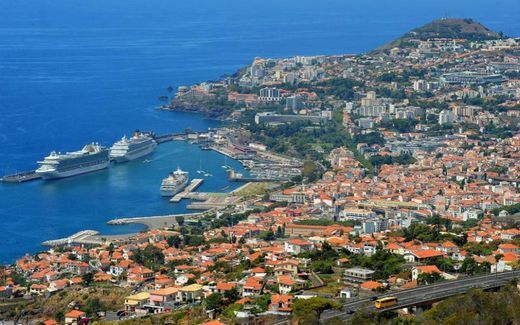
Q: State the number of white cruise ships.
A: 3